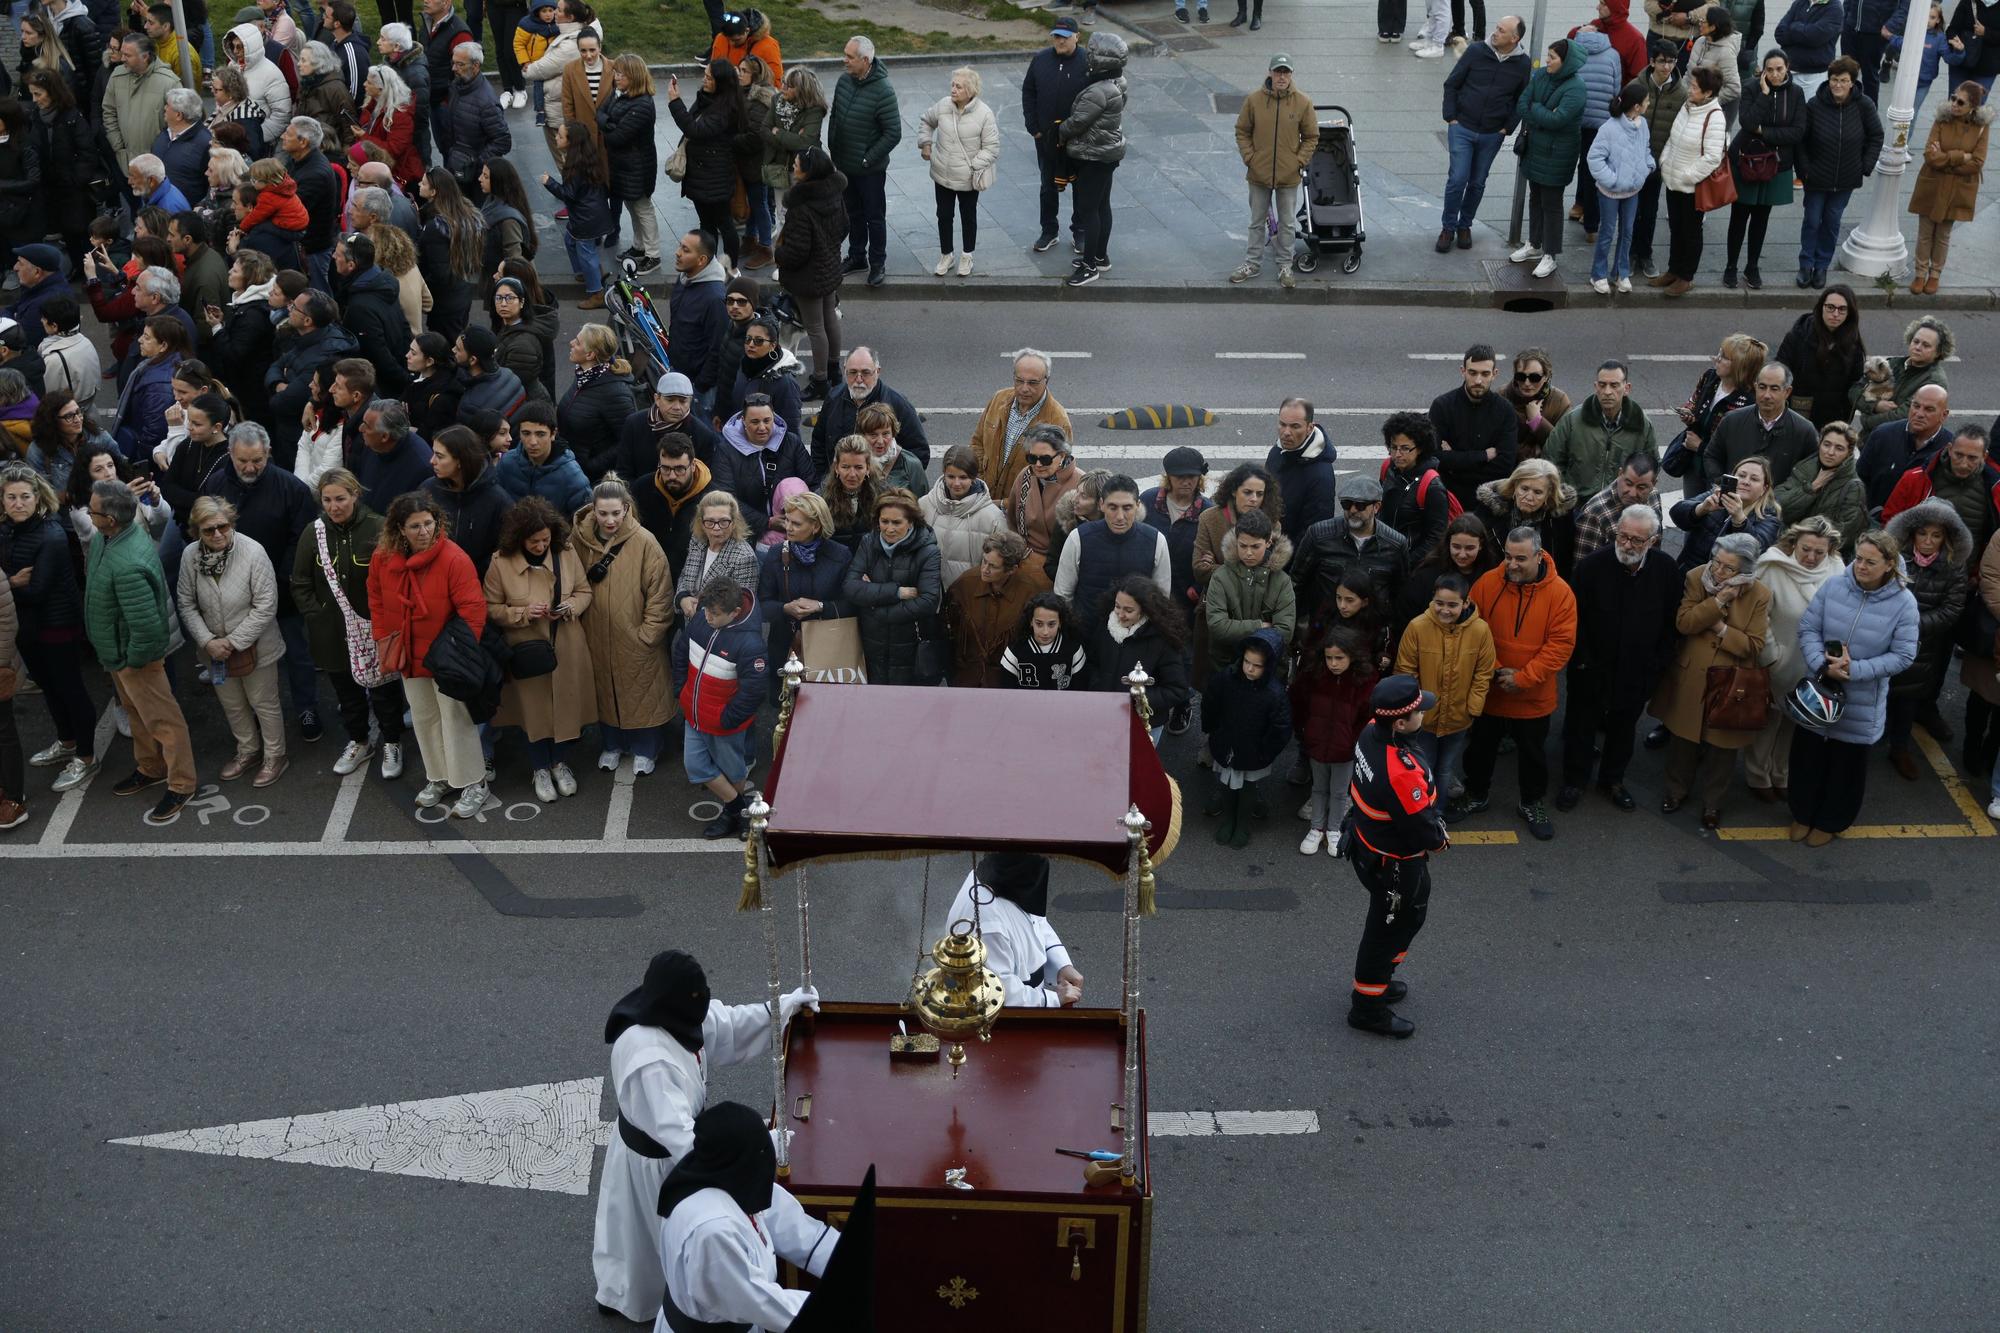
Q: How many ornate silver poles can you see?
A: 4